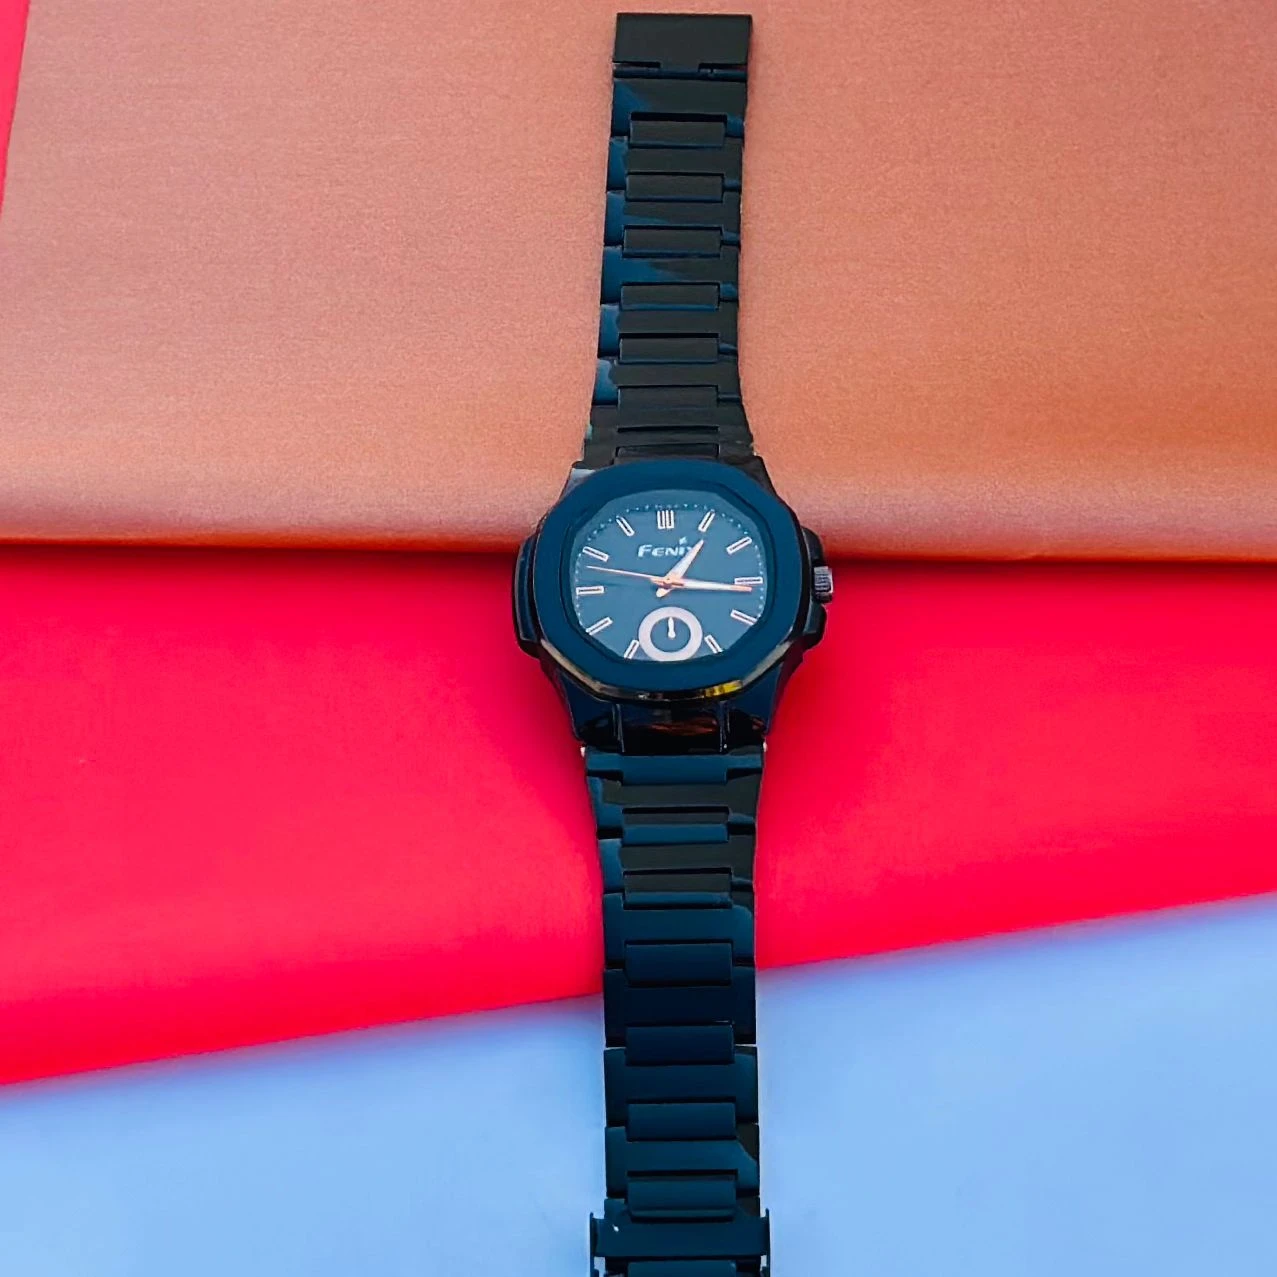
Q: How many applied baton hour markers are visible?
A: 11